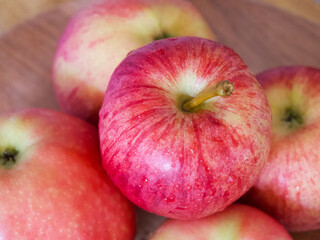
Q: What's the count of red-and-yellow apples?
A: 5